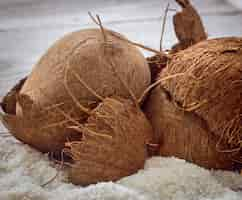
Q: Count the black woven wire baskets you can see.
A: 0